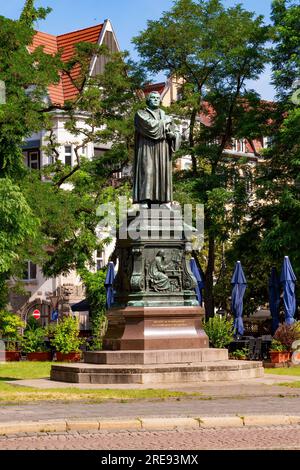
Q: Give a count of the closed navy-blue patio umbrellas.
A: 5